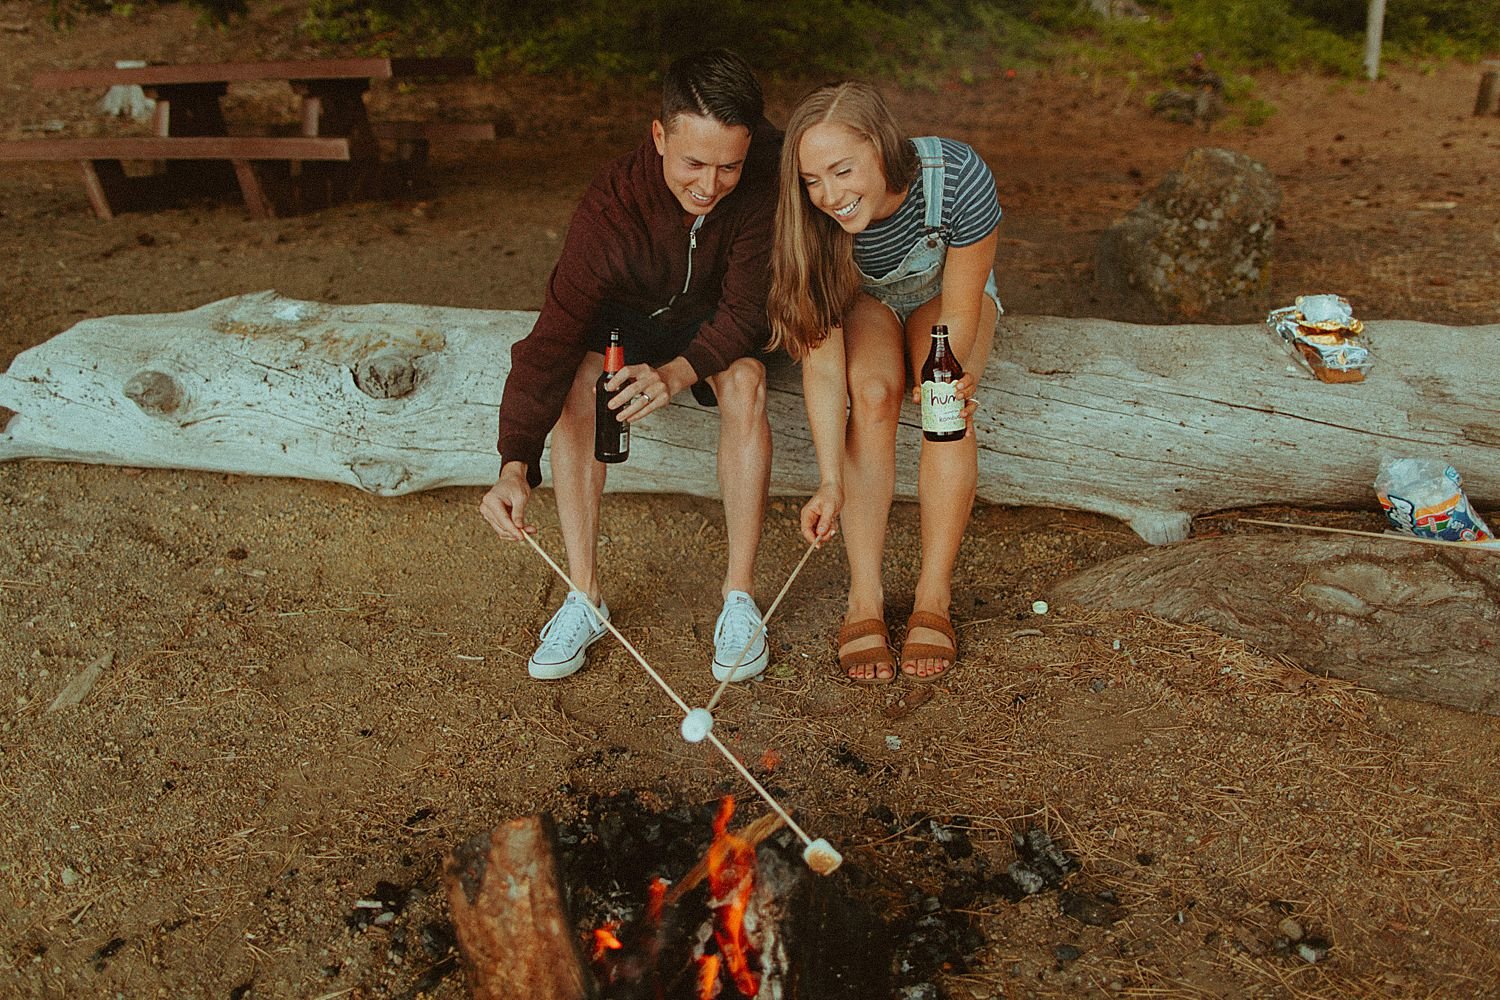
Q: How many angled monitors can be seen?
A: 0